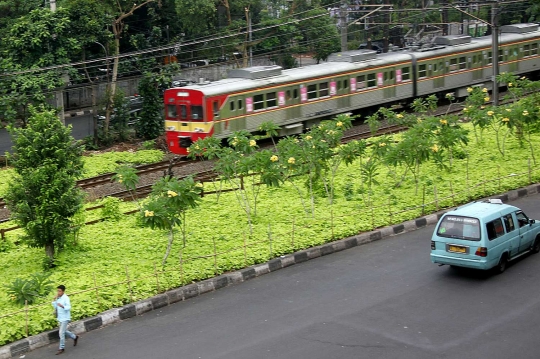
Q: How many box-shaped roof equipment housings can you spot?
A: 4